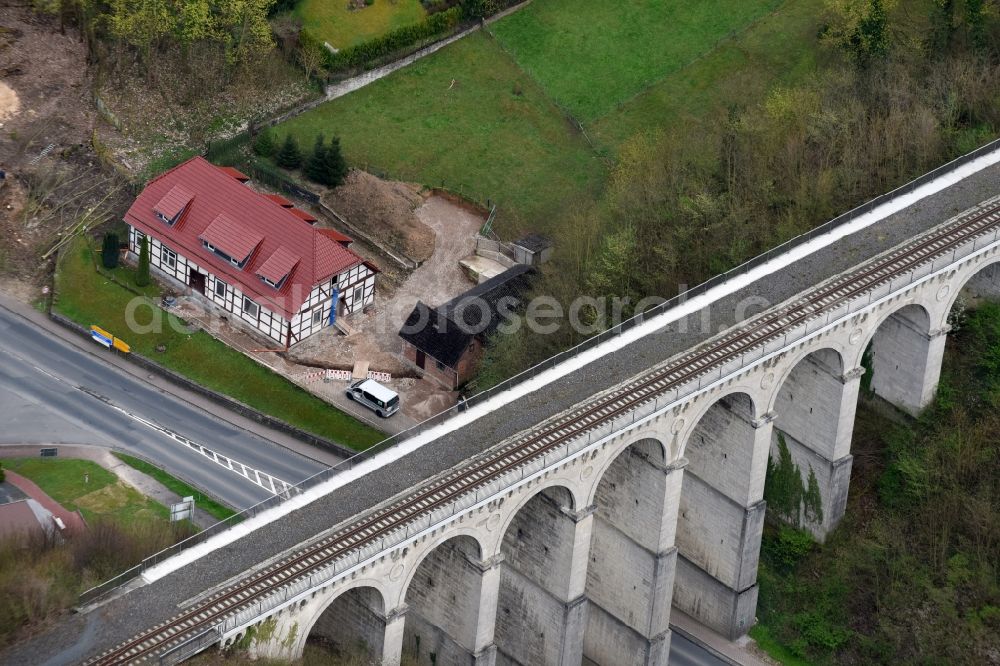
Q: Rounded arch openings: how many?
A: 8